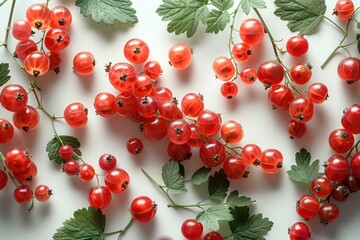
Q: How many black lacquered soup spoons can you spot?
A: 0